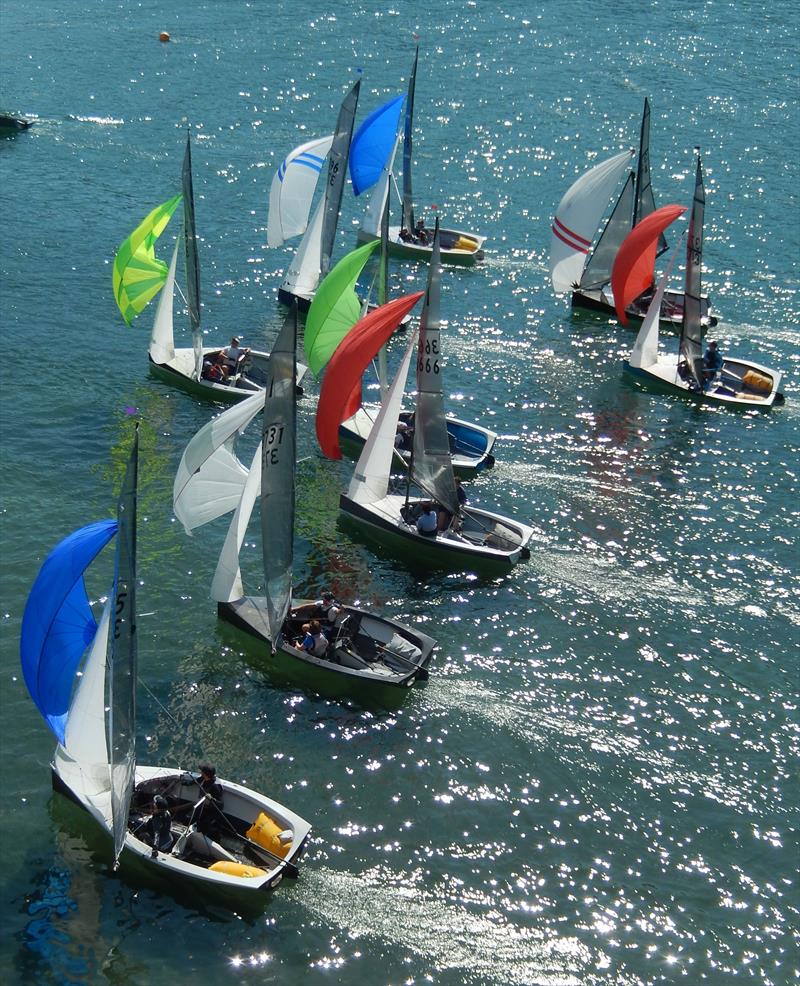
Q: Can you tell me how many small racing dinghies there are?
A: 9